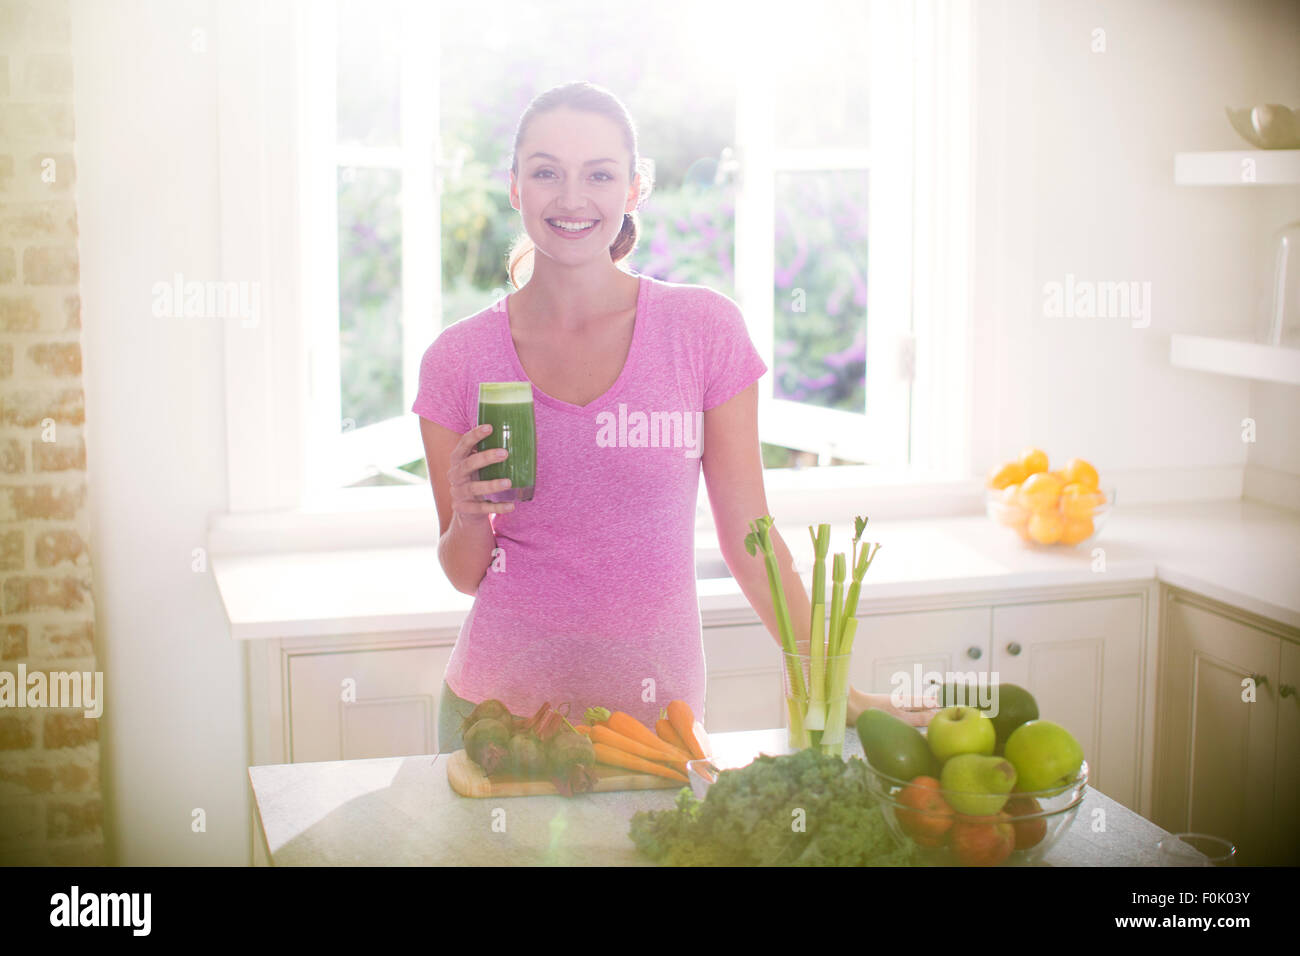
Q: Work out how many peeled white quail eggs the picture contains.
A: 0